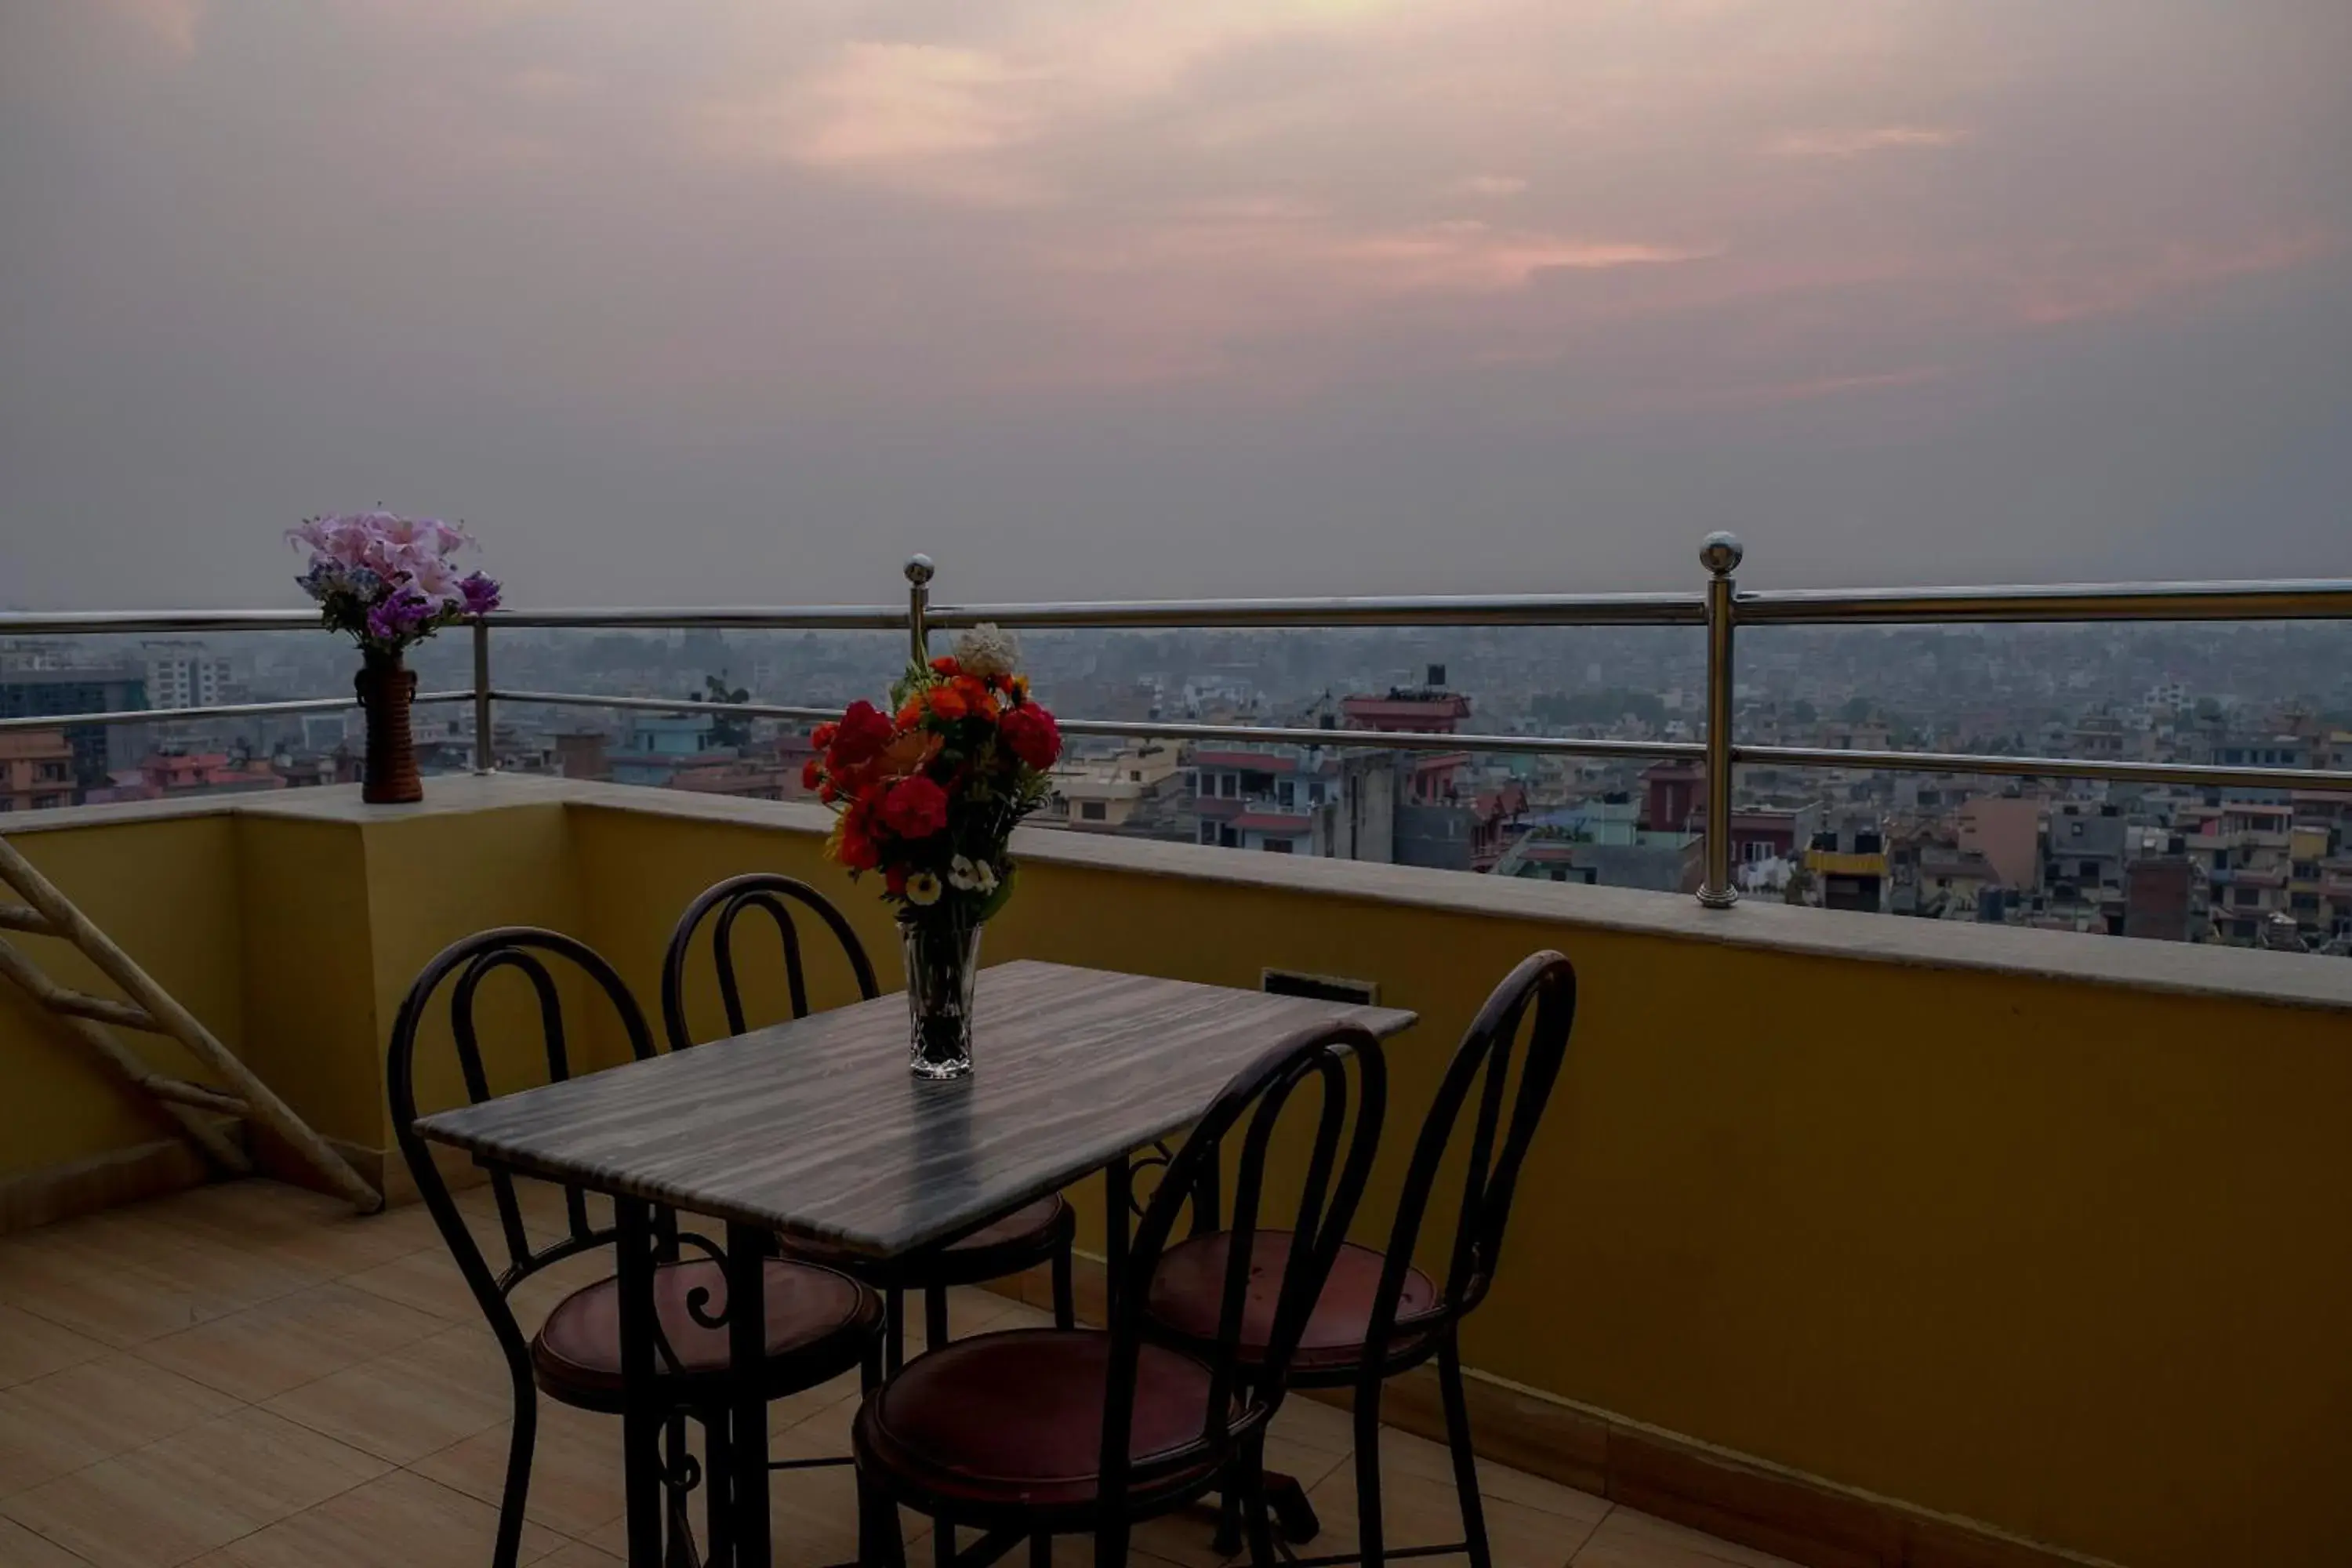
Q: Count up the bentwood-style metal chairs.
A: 4